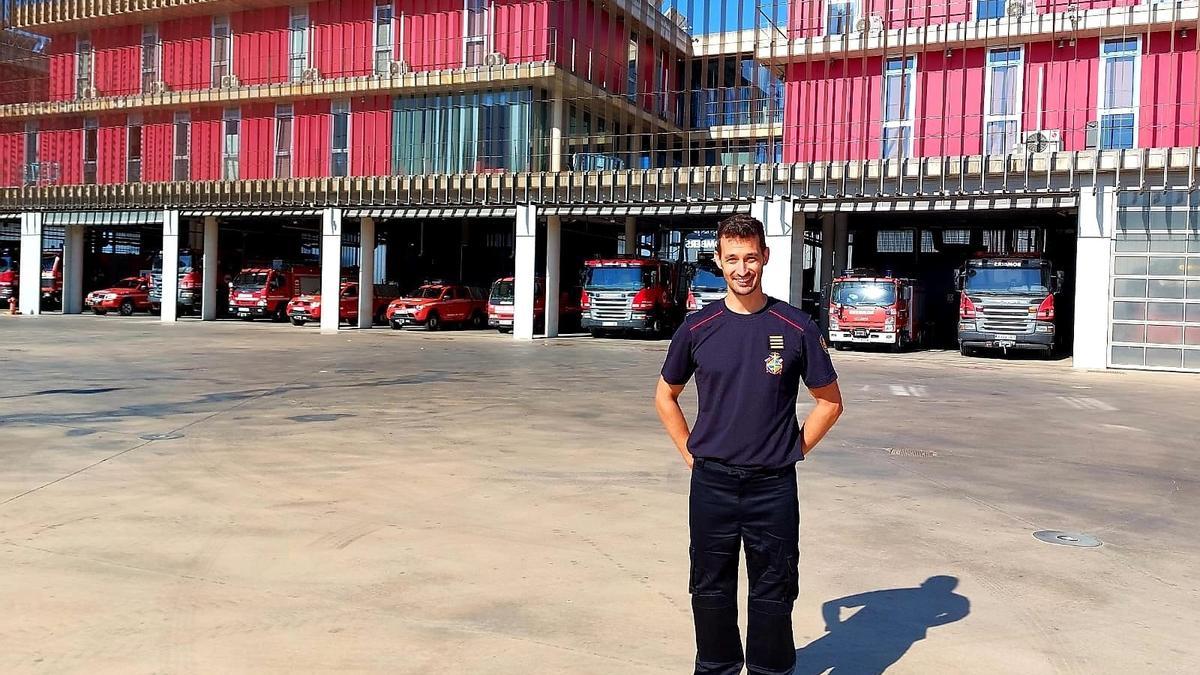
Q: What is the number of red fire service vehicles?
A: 12